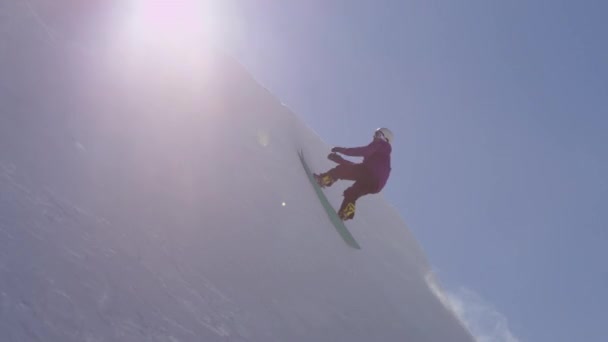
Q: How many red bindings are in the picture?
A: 0